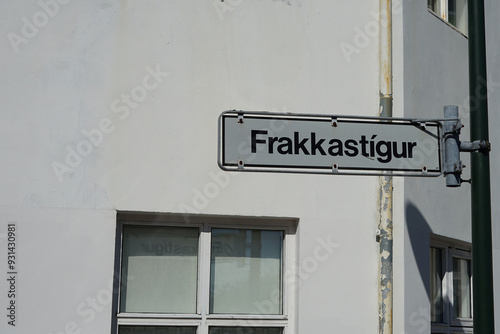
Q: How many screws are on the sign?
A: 6